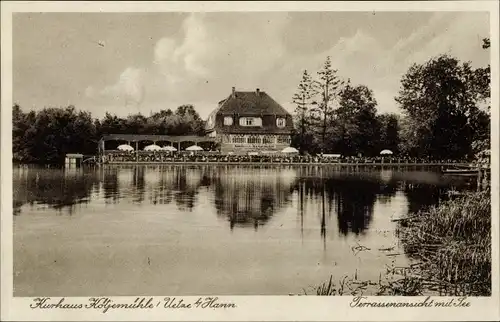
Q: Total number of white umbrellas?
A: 6